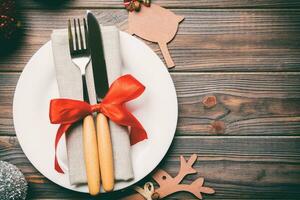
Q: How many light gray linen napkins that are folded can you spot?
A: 1